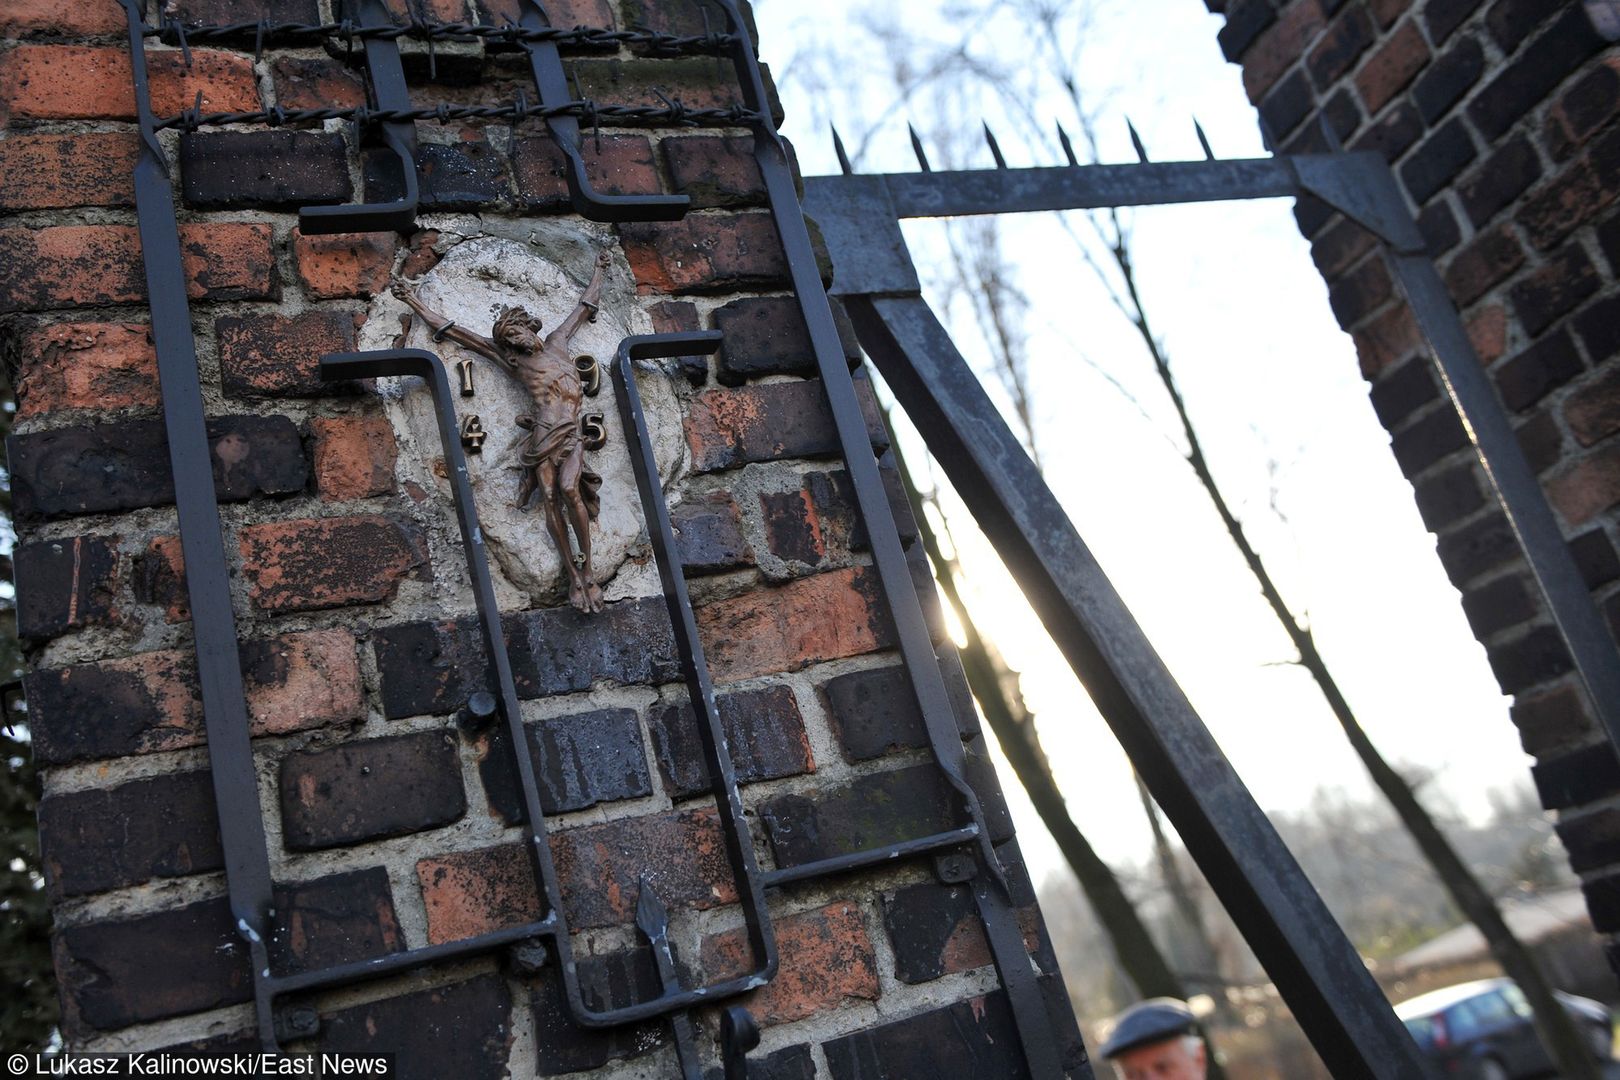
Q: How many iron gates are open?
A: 1